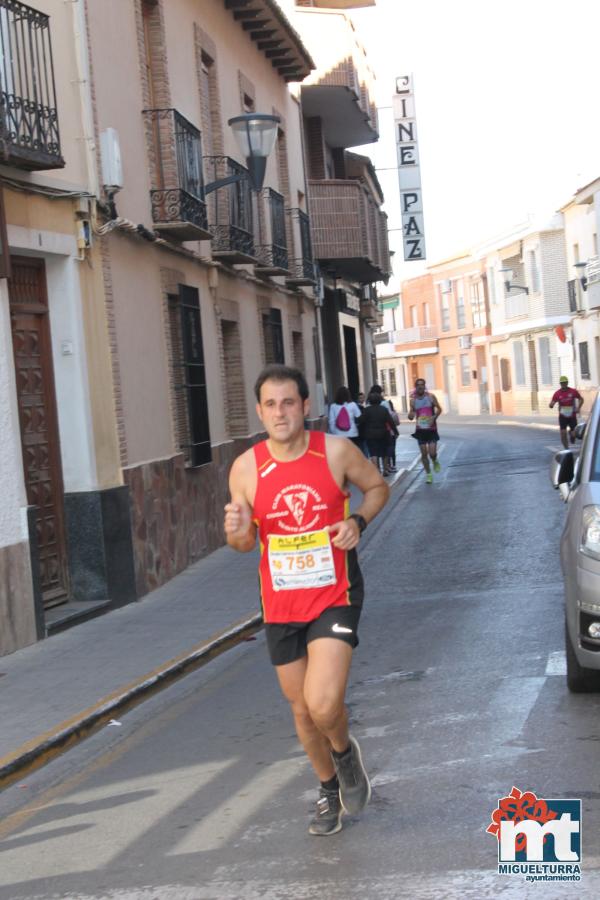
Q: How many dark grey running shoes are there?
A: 2